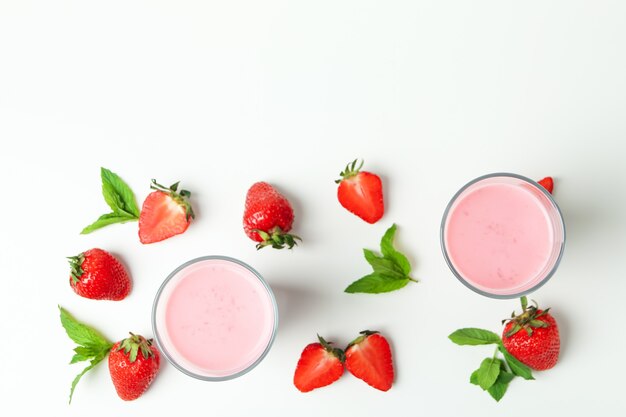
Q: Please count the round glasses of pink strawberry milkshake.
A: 2